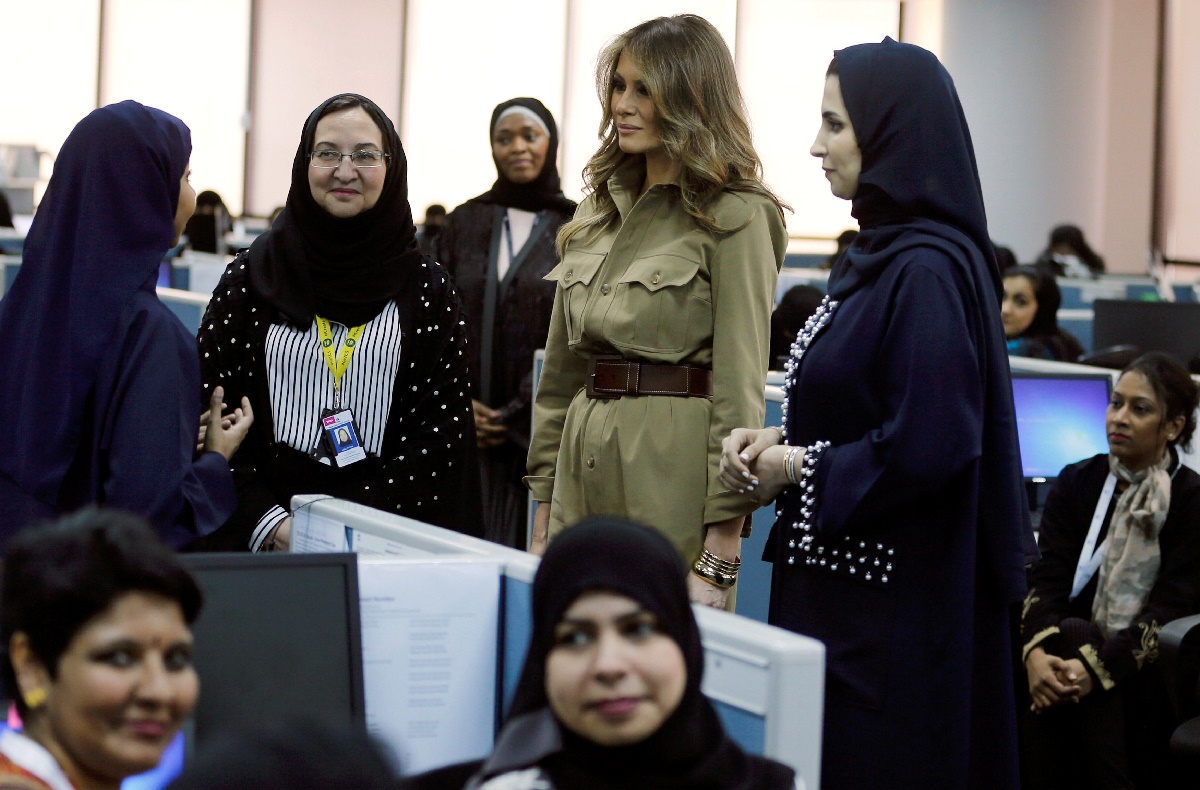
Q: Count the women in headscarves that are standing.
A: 4